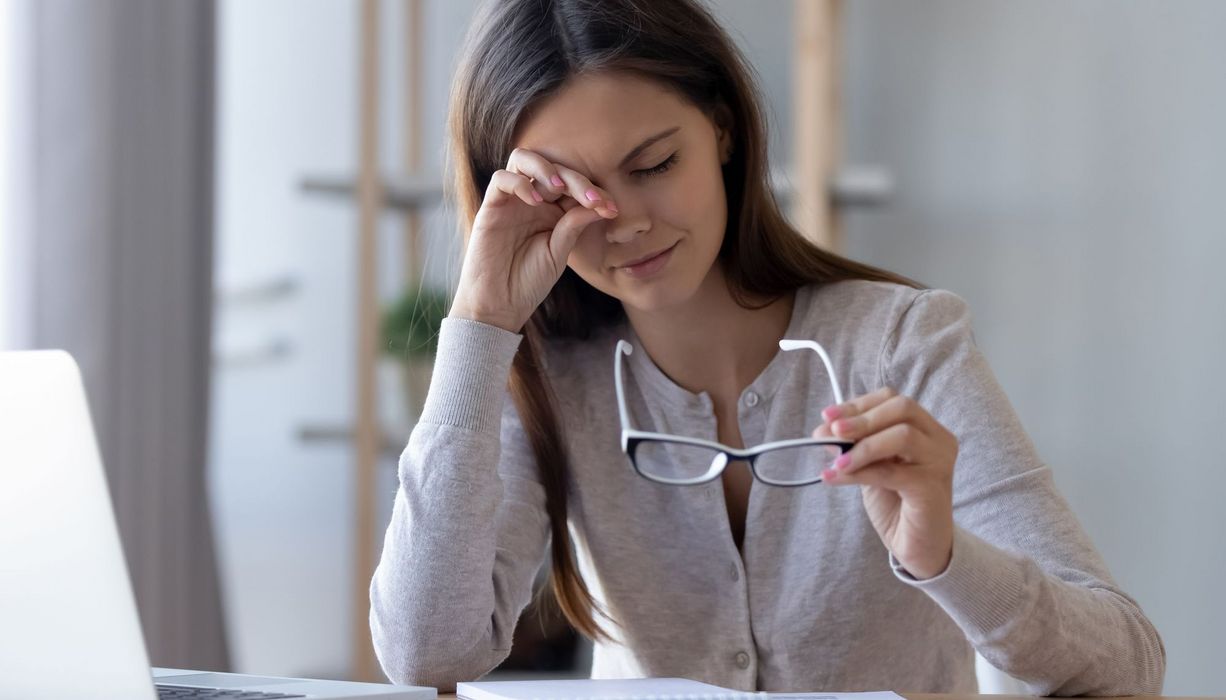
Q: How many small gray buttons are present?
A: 3